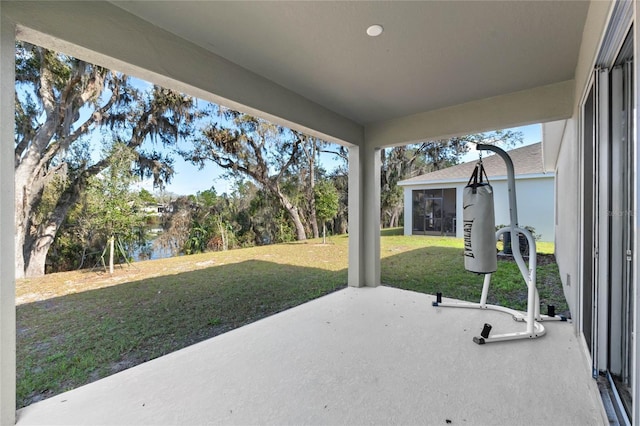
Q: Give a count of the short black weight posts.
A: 3